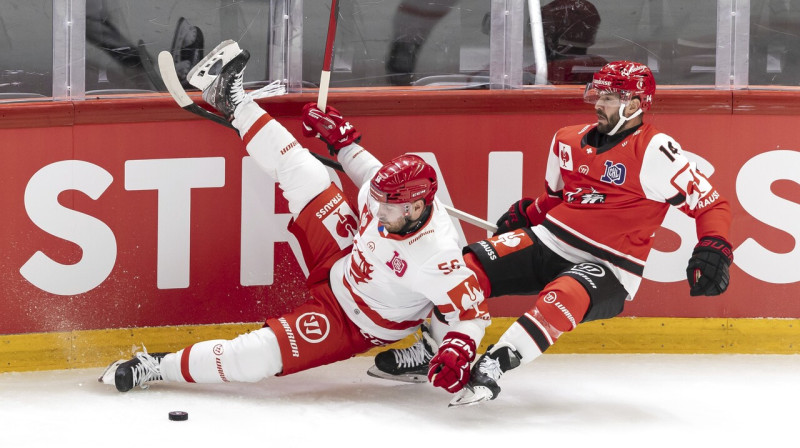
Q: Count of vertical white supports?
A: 4